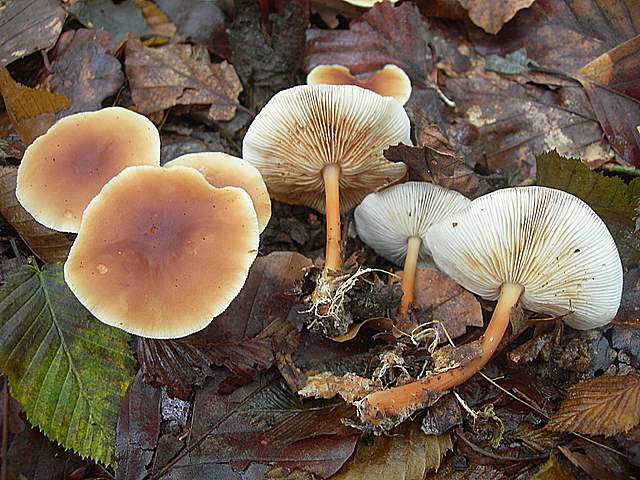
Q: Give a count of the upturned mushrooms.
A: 3